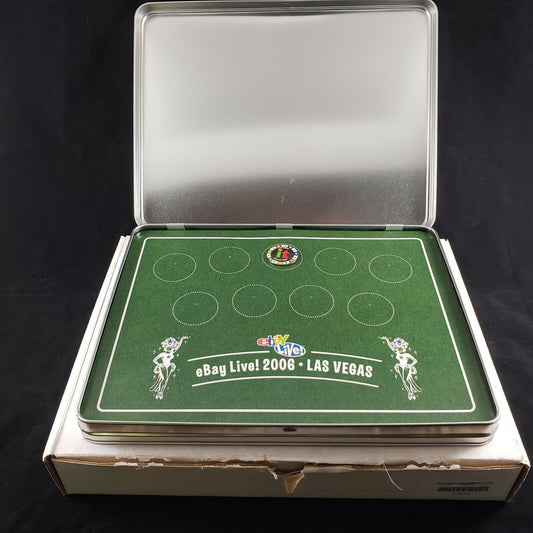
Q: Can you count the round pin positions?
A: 9